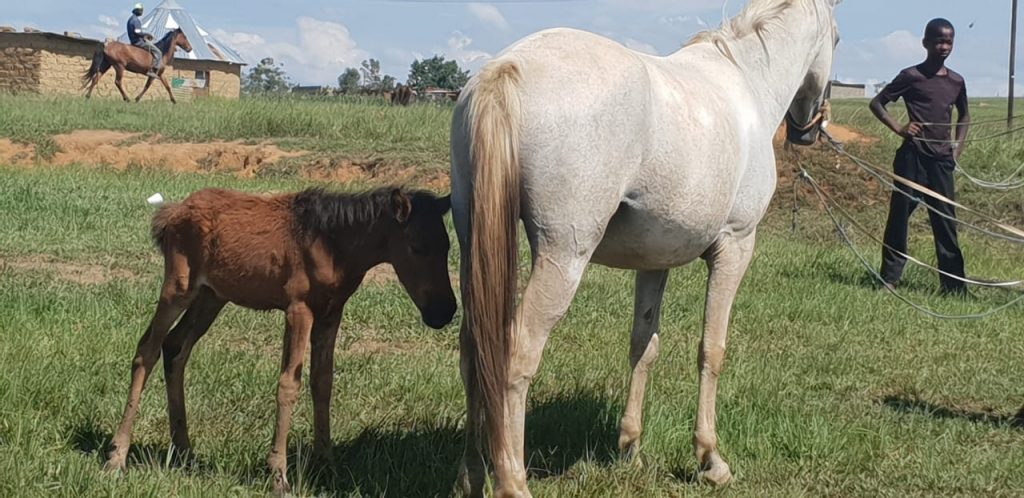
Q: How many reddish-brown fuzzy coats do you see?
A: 1